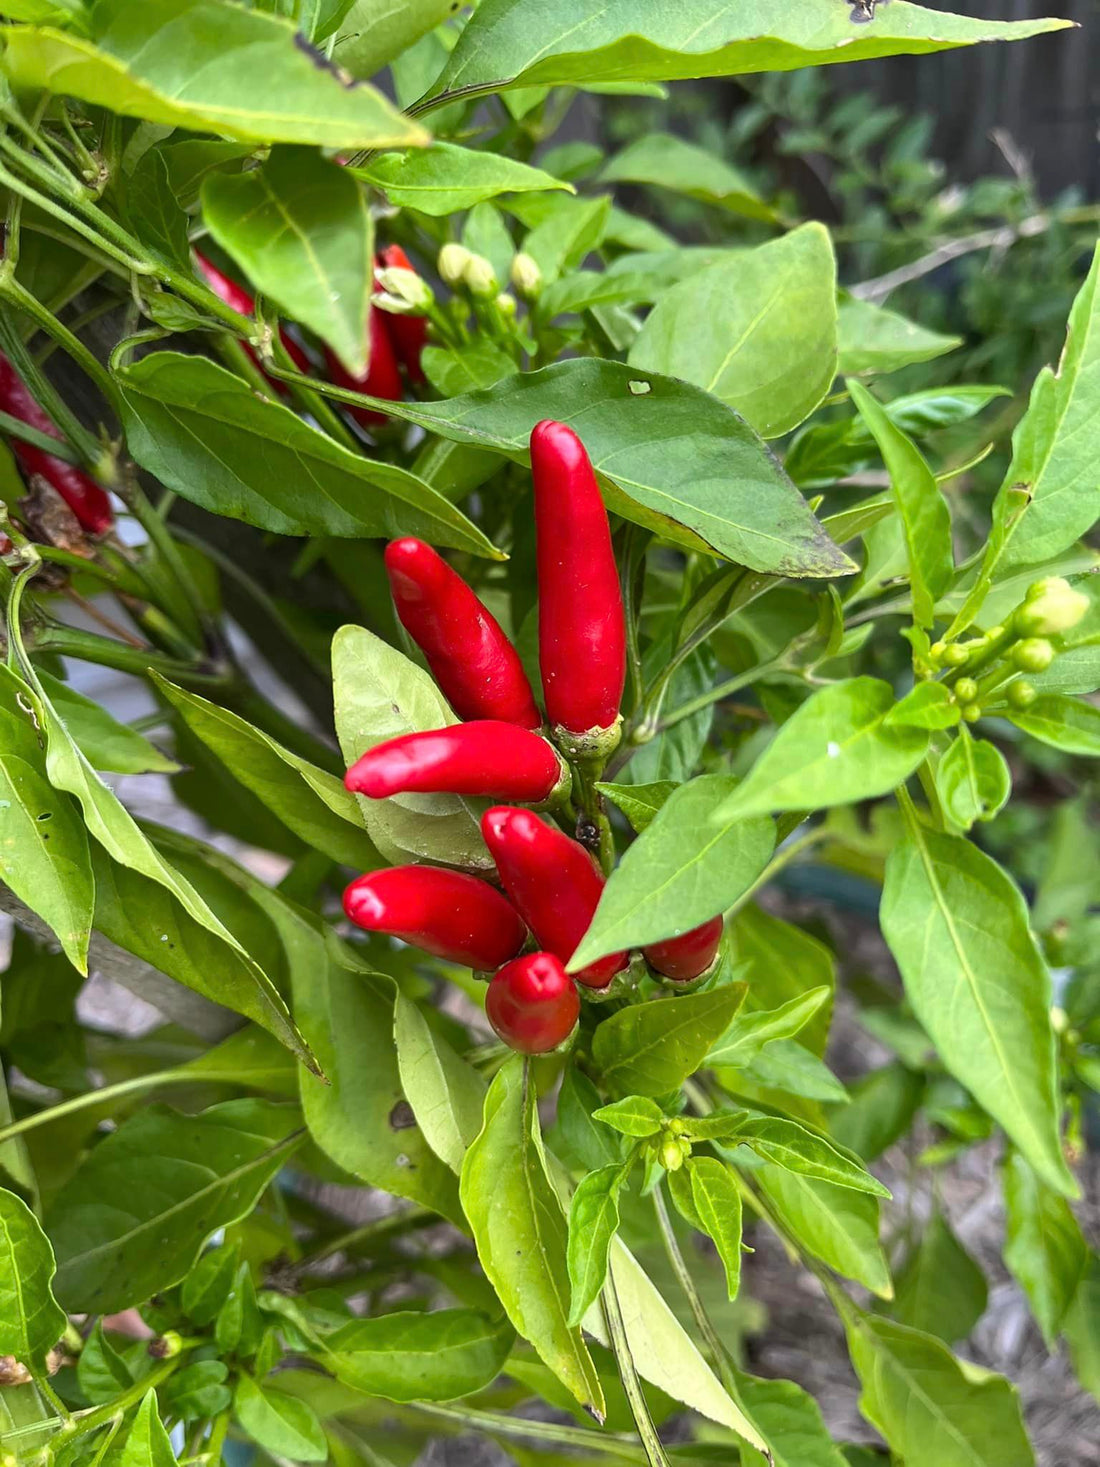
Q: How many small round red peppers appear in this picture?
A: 1